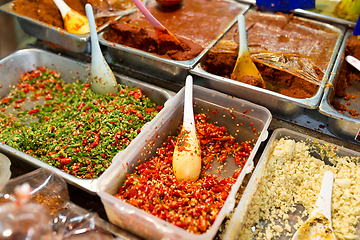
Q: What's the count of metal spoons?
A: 0